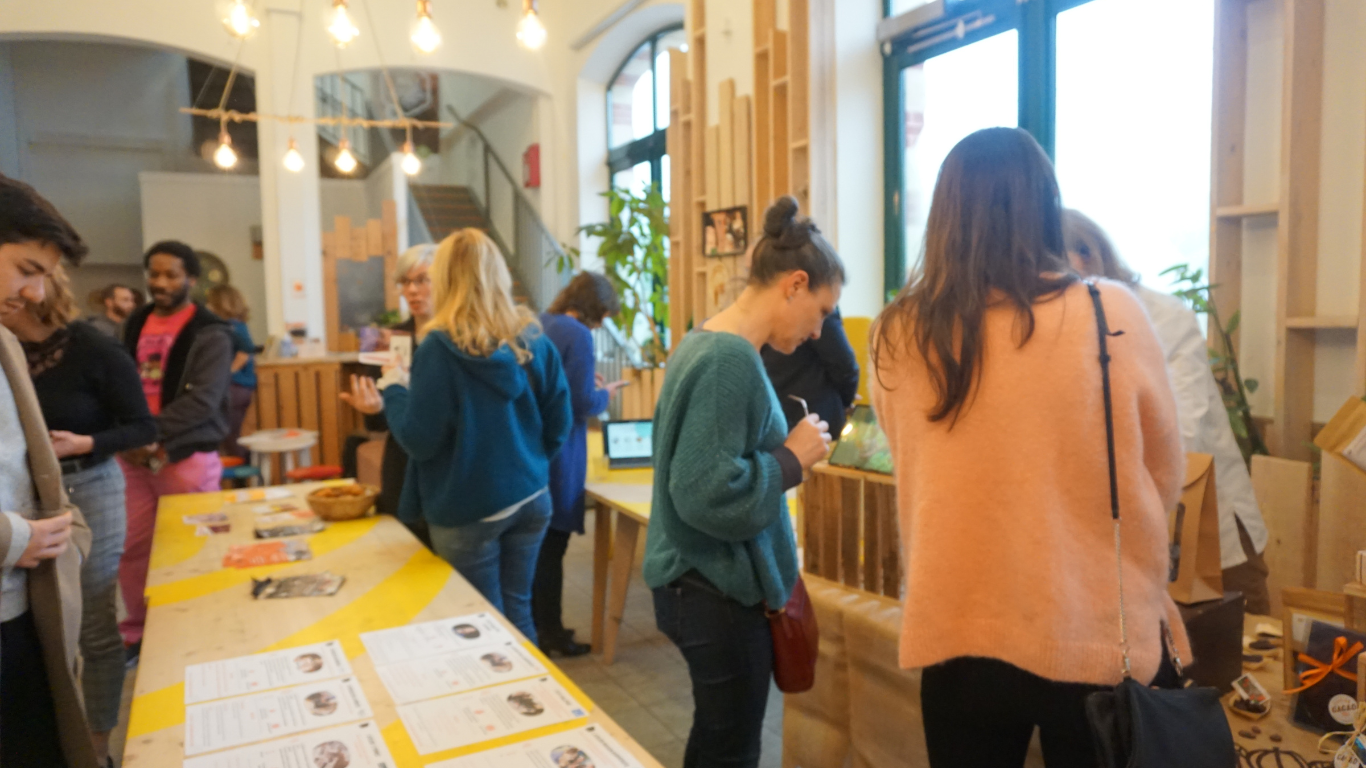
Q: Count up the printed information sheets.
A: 7